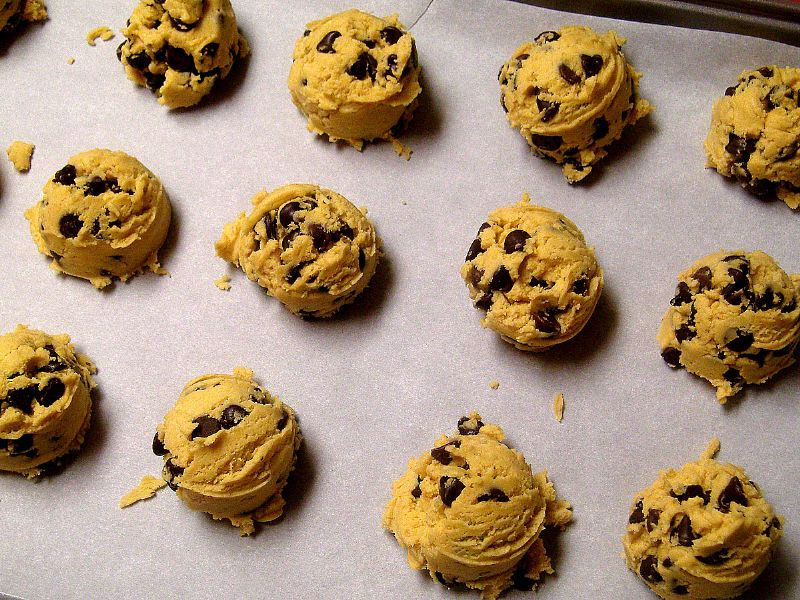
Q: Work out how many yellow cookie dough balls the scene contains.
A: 13